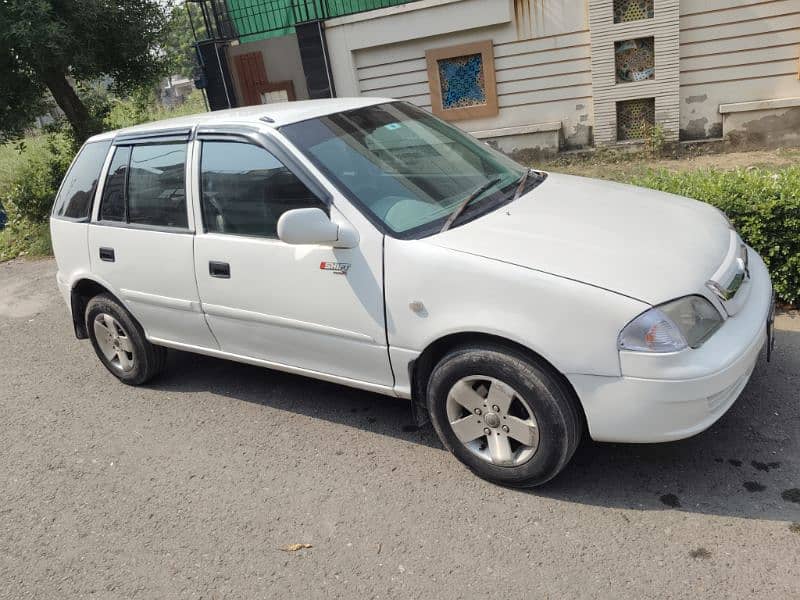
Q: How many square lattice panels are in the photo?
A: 4